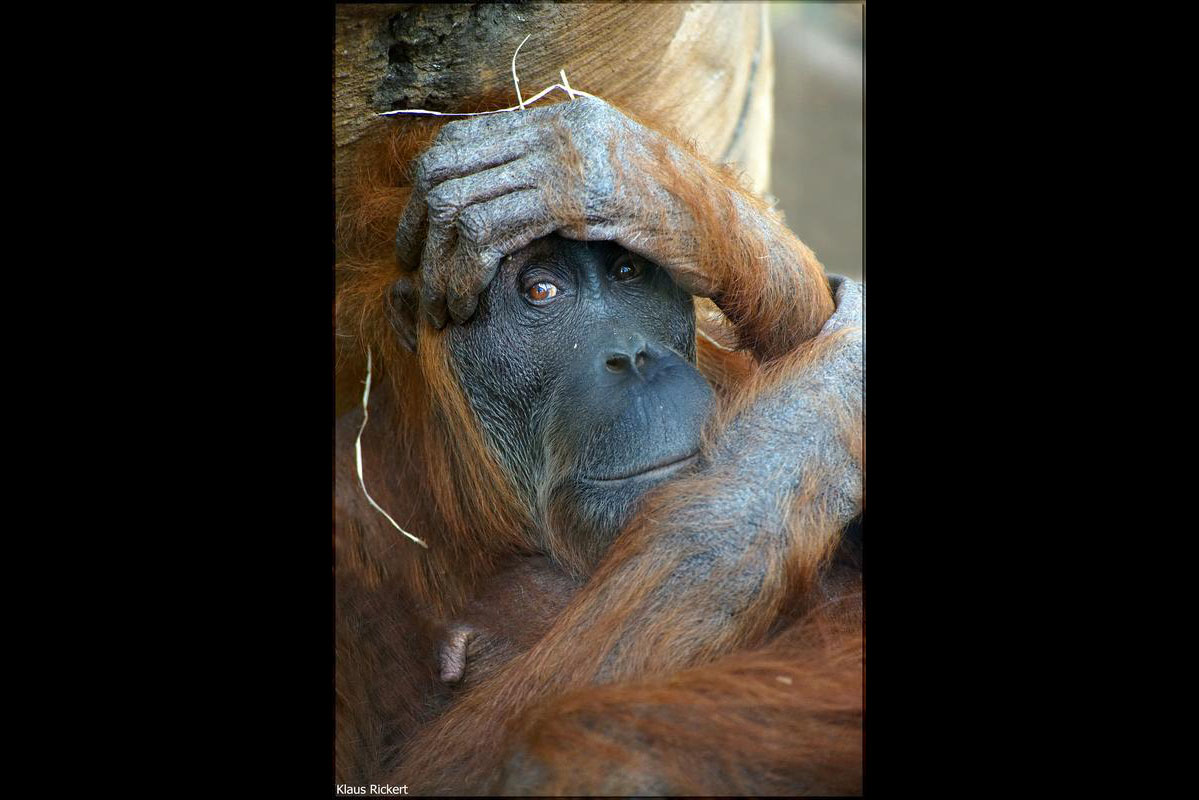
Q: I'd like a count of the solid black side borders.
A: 2